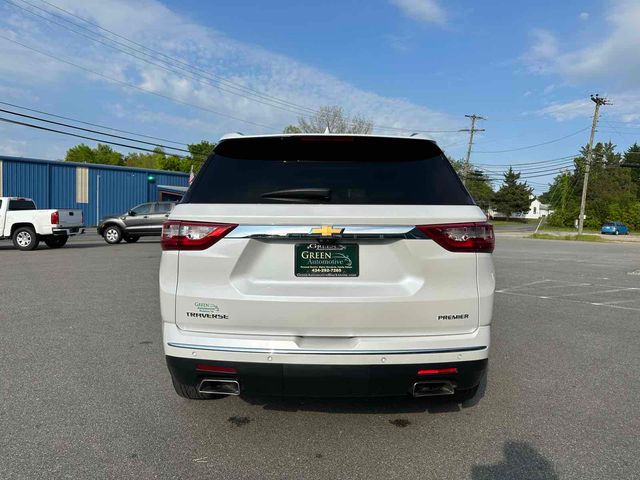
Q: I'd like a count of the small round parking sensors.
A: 4